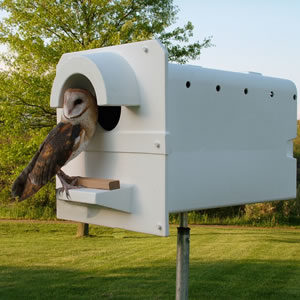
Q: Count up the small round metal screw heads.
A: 3